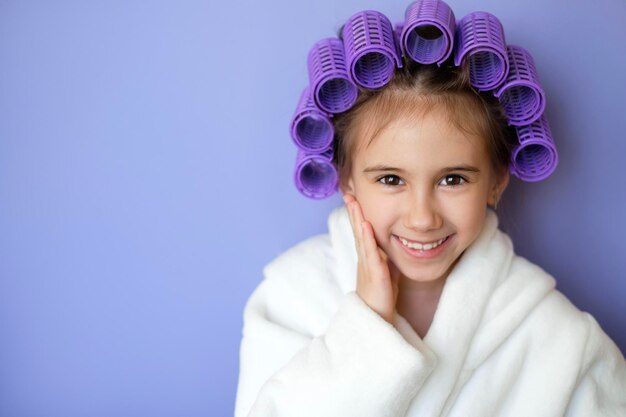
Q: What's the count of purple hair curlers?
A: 8